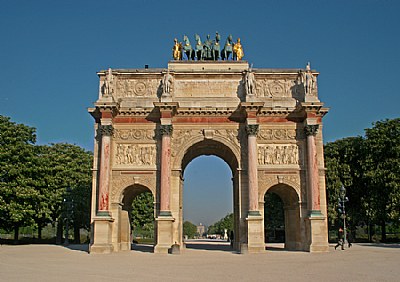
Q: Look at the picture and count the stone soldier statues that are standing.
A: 4